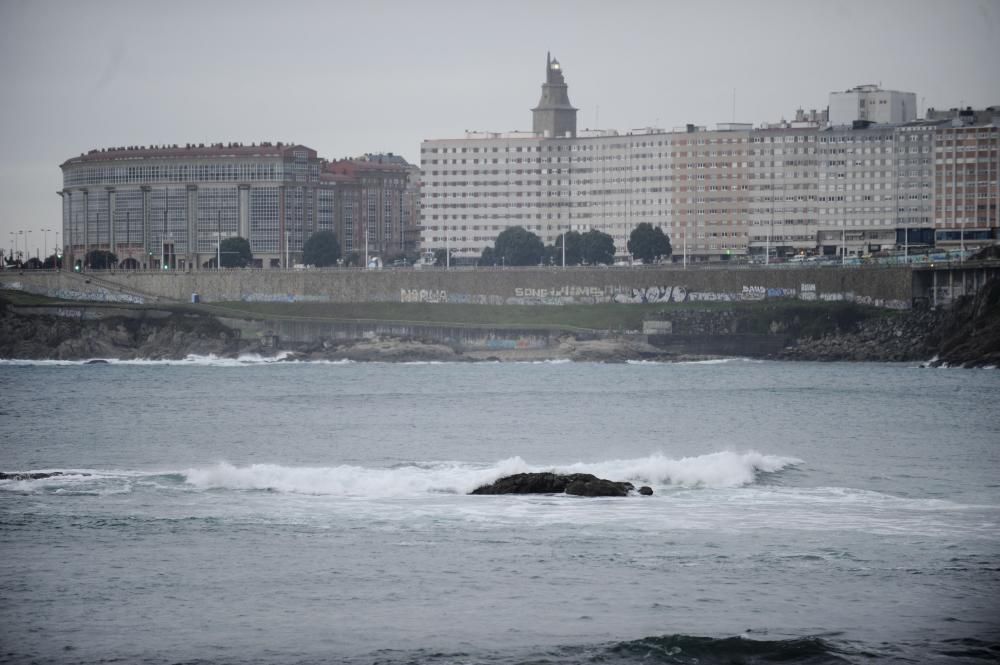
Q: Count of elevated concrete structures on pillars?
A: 1